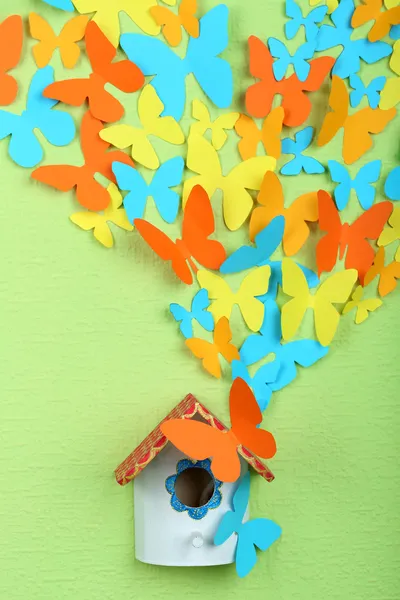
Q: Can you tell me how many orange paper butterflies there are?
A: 15